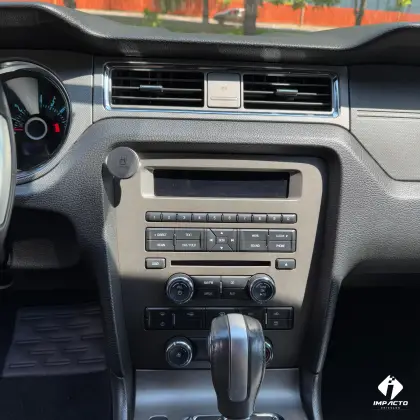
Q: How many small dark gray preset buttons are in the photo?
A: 10